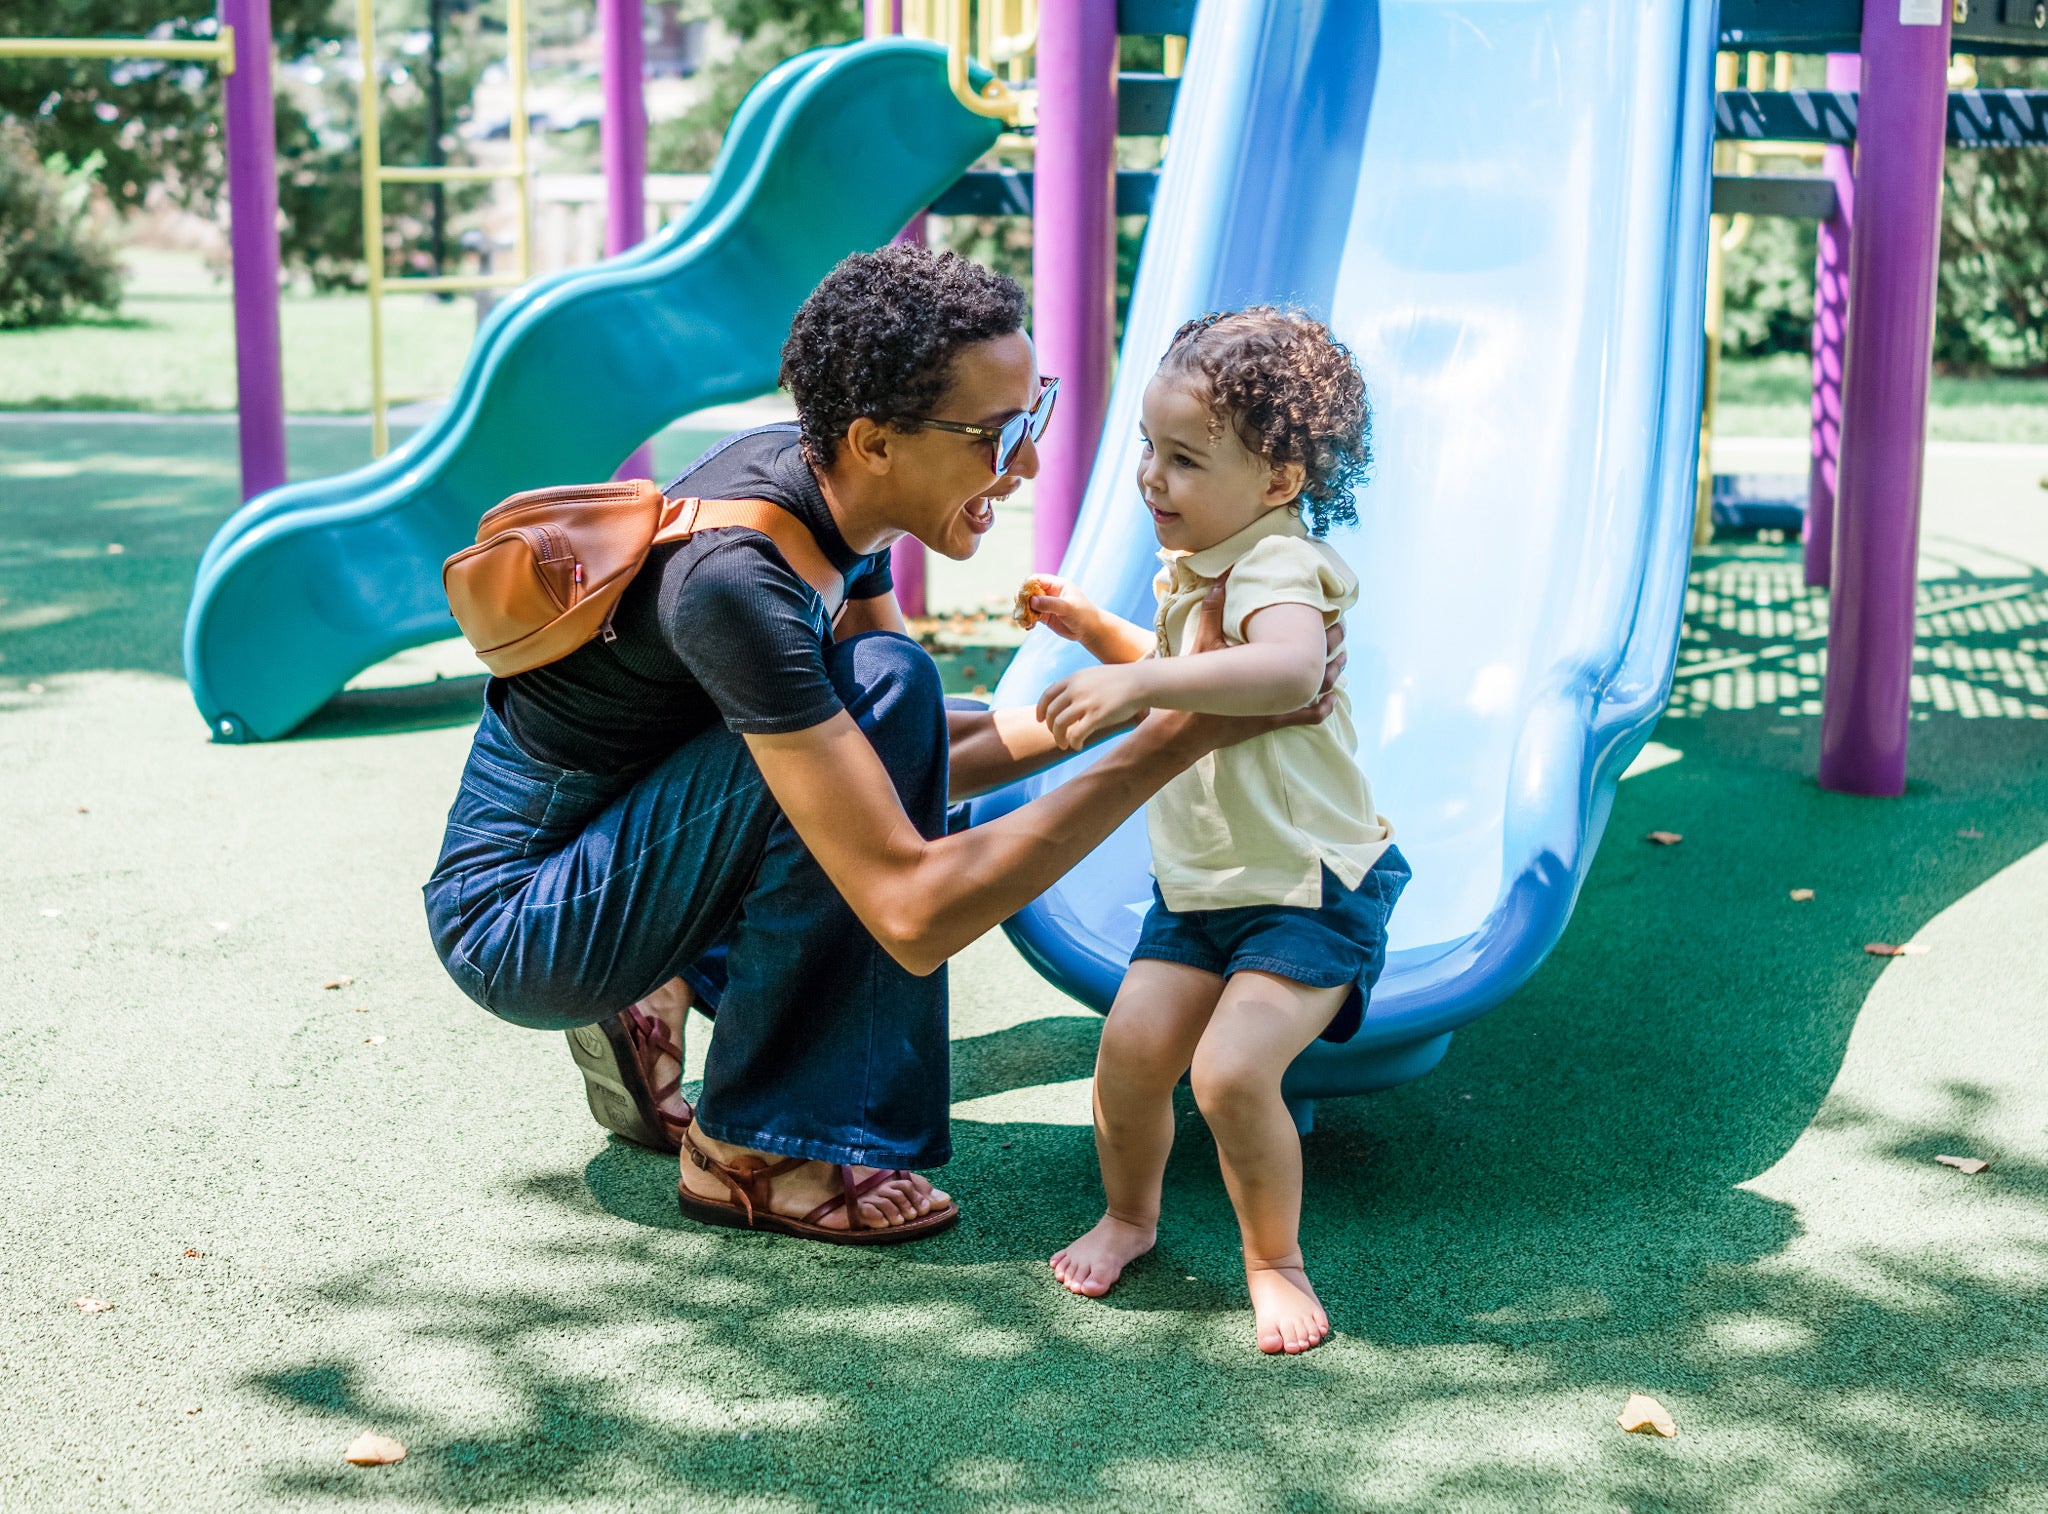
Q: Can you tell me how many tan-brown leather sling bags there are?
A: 1